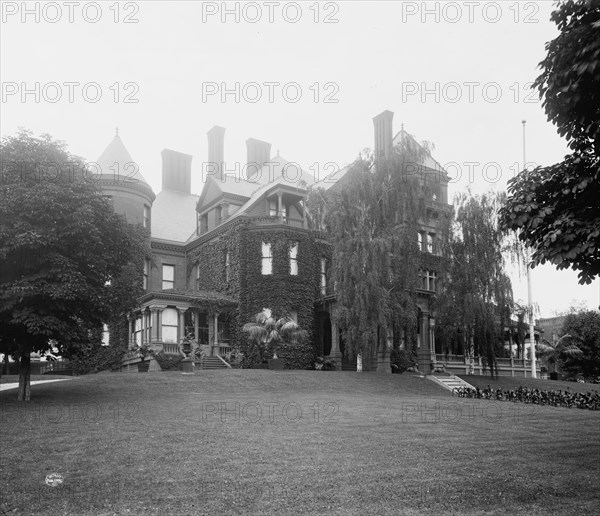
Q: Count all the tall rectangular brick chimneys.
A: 4